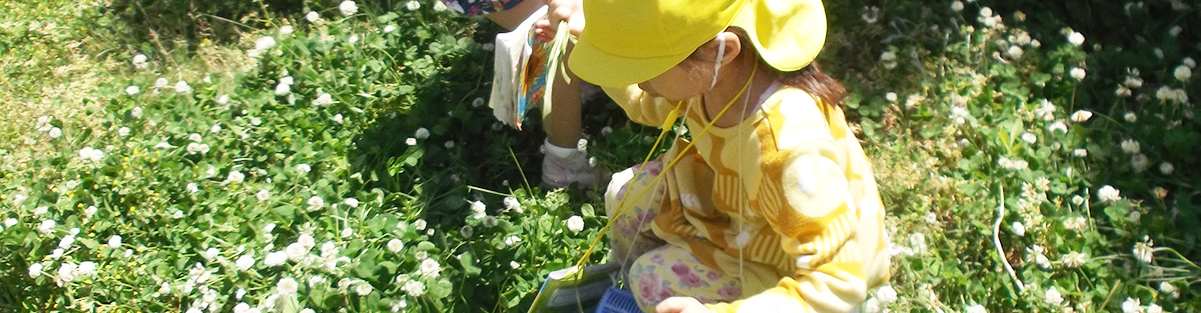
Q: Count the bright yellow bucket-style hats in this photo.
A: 1